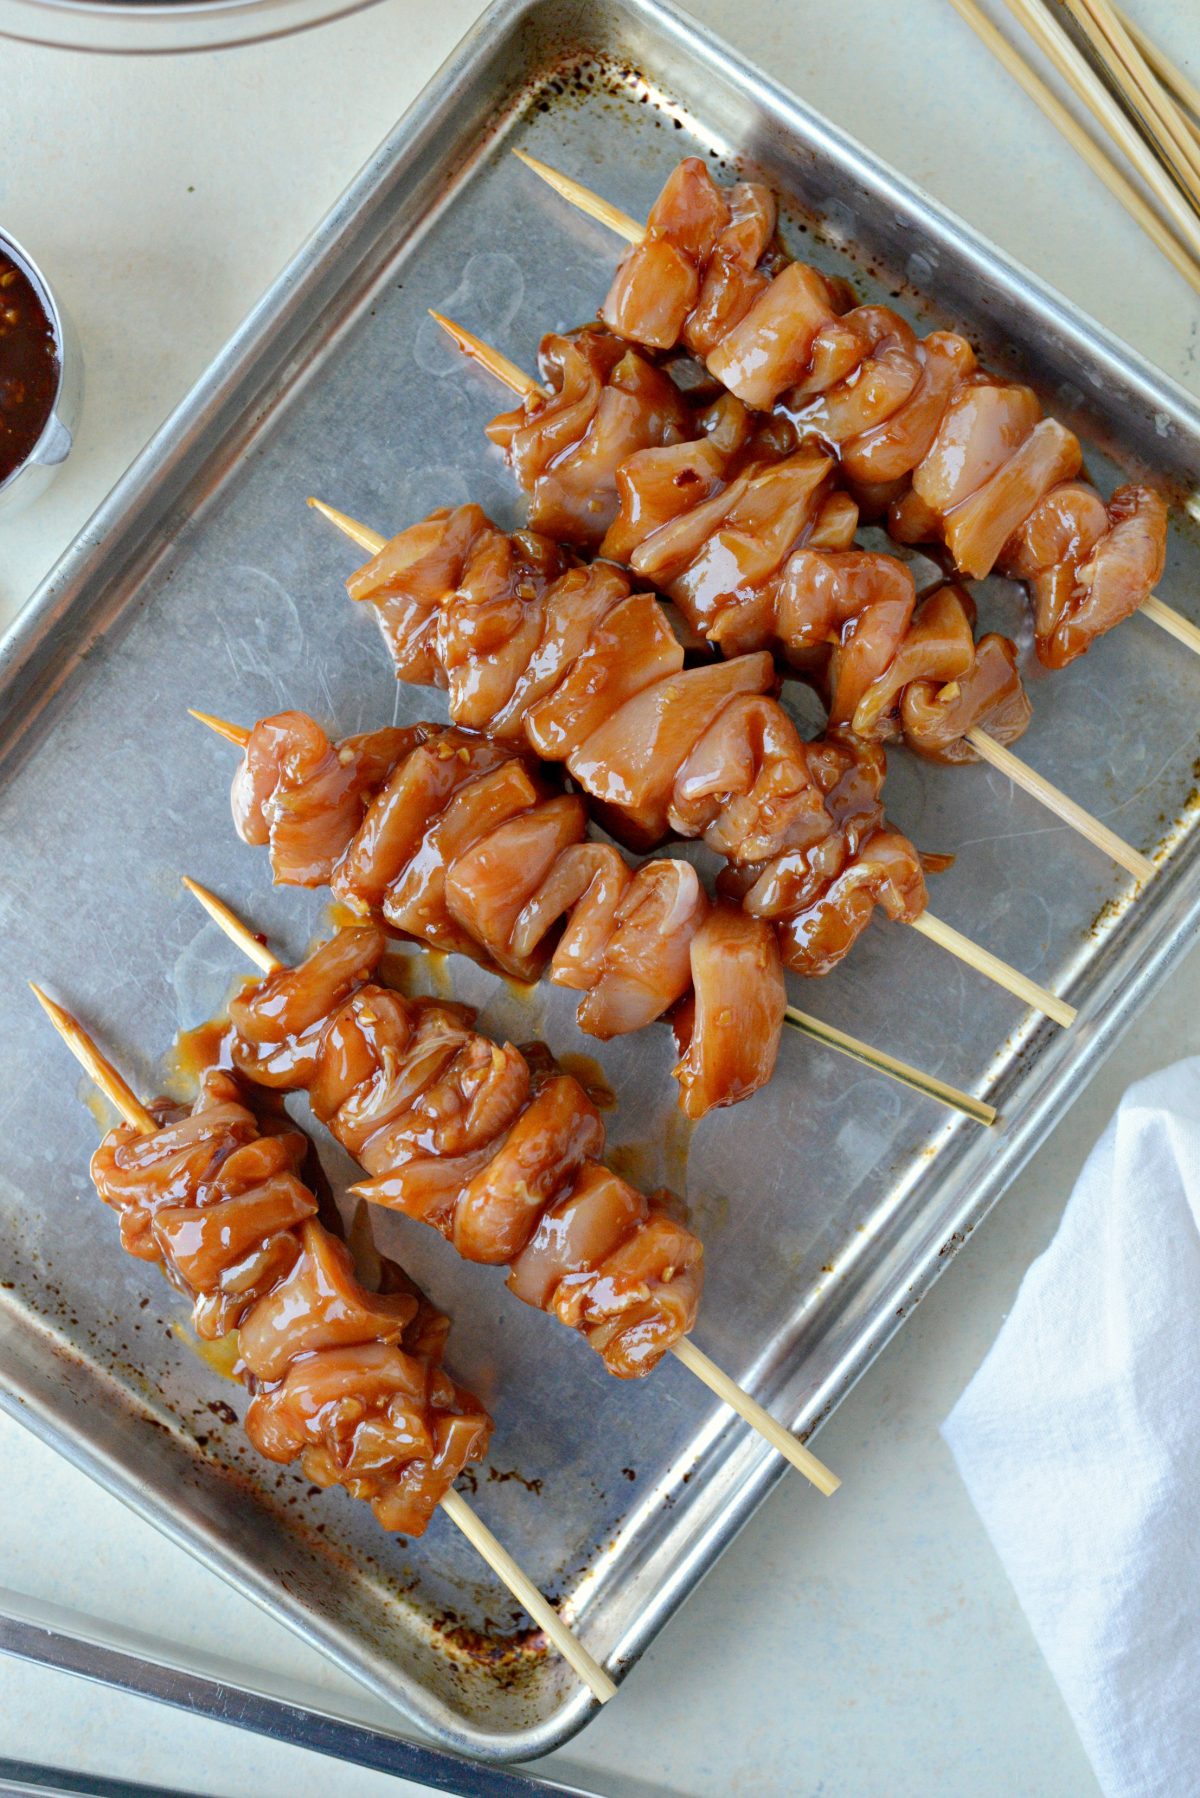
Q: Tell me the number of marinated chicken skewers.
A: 6